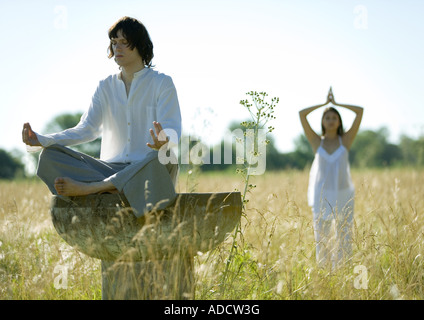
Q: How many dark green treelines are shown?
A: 1